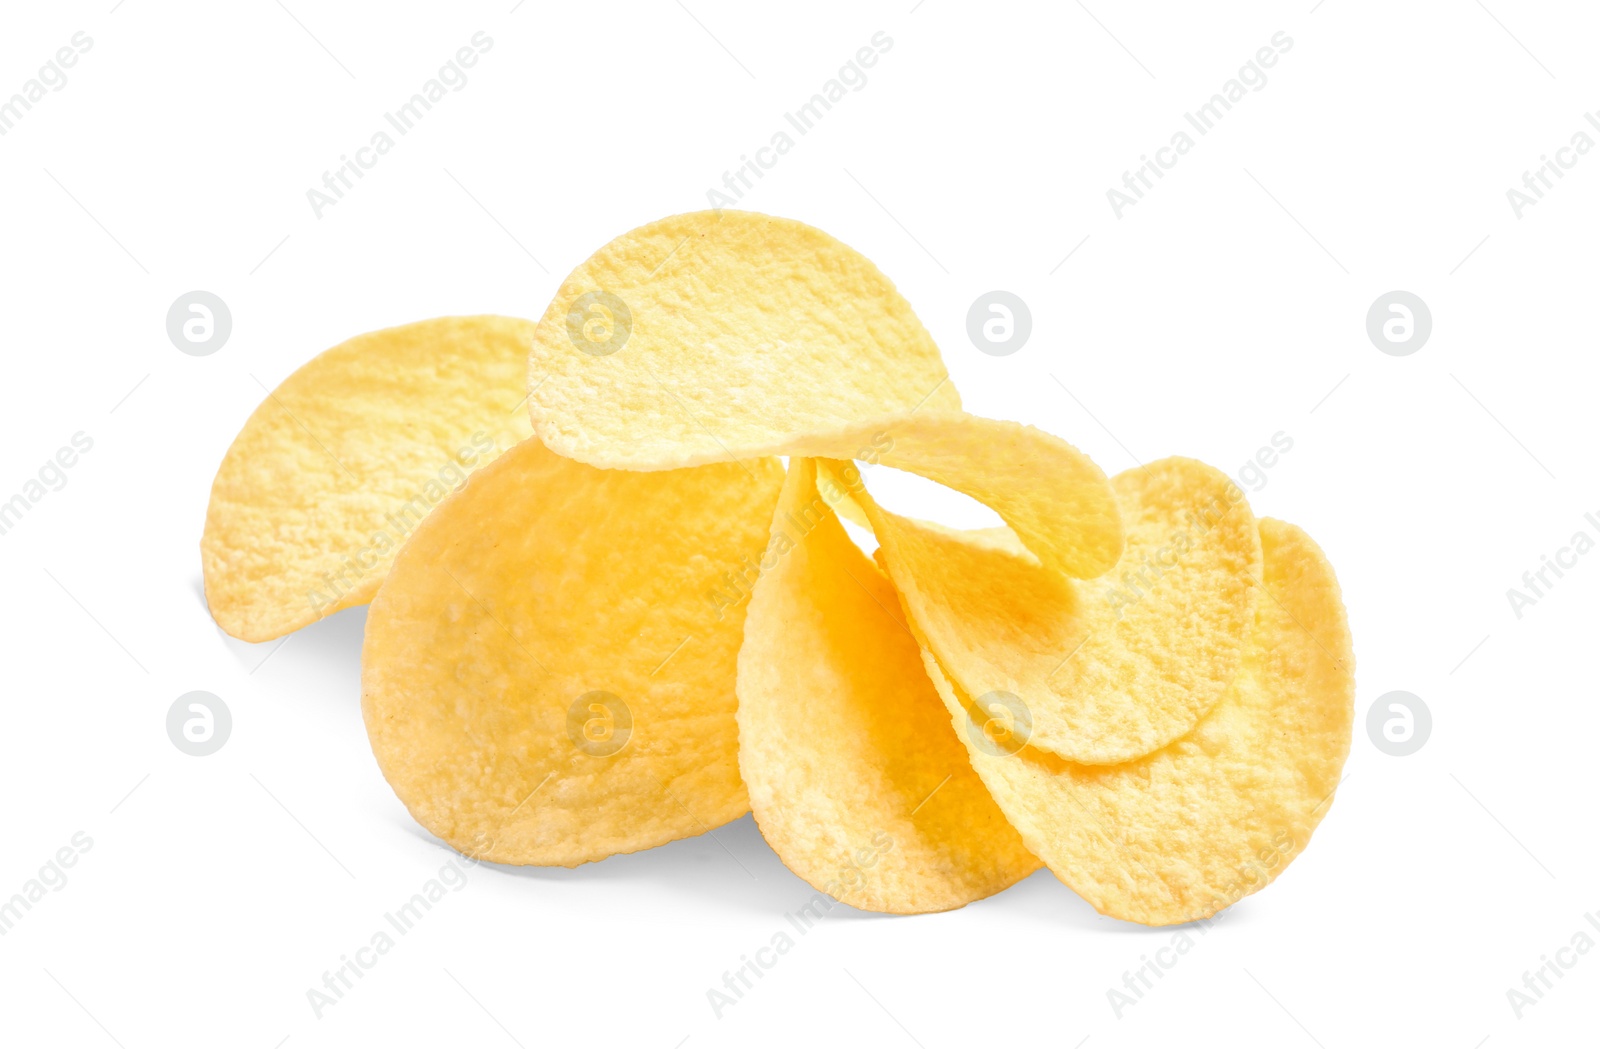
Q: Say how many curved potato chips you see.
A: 6